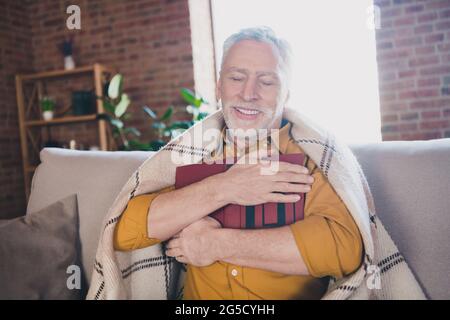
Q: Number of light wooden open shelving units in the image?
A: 1